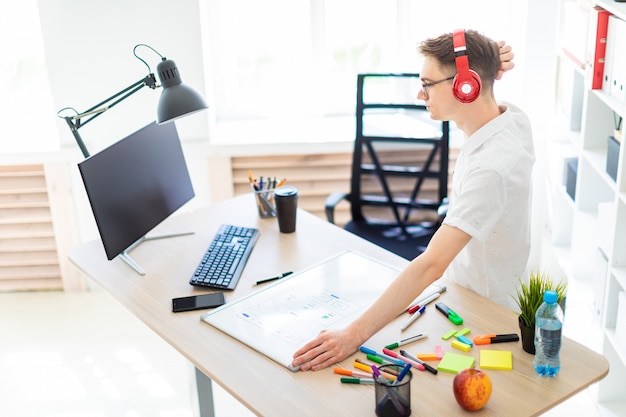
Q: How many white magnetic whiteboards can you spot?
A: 1